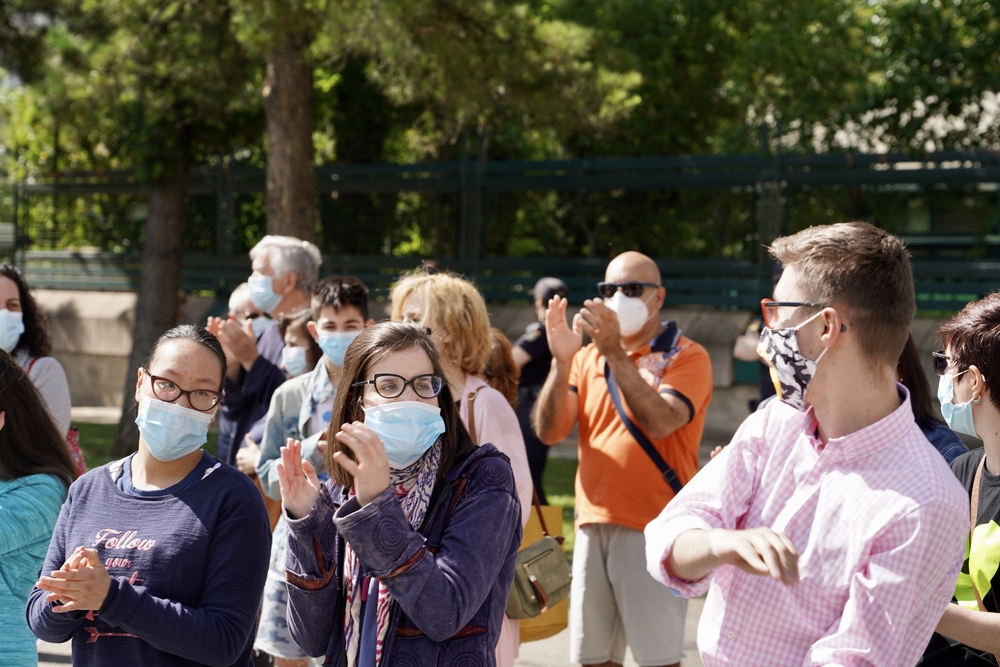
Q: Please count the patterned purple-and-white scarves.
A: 1